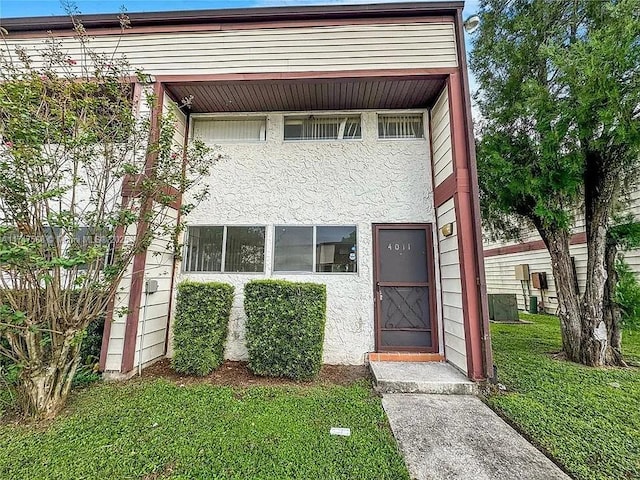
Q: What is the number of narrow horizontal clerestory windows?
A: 3